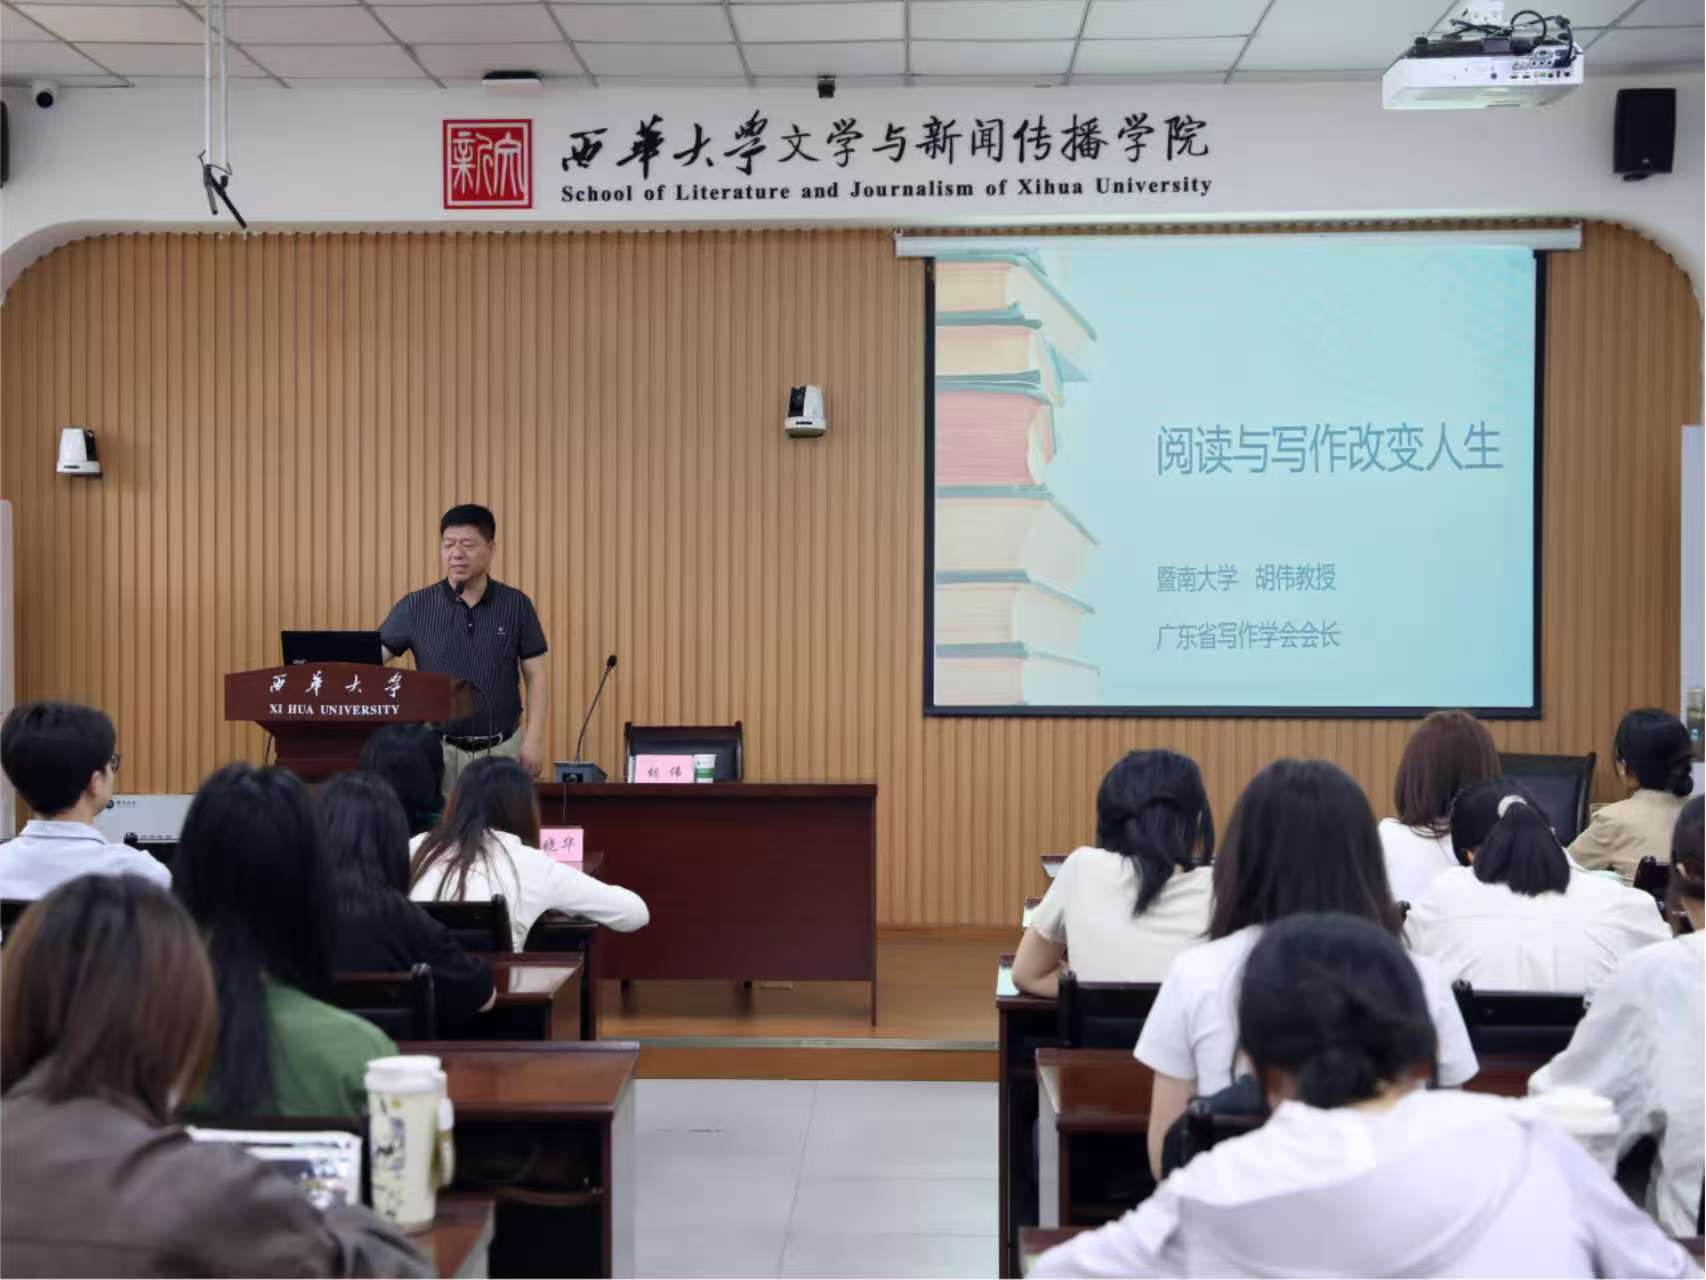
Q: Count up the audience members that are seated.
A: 13